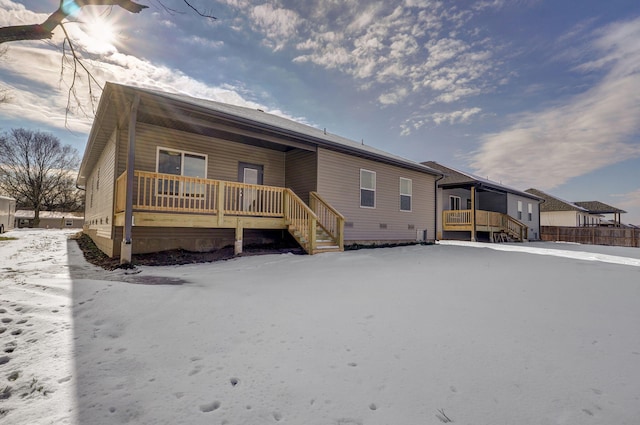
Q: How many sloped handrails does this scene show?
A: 4